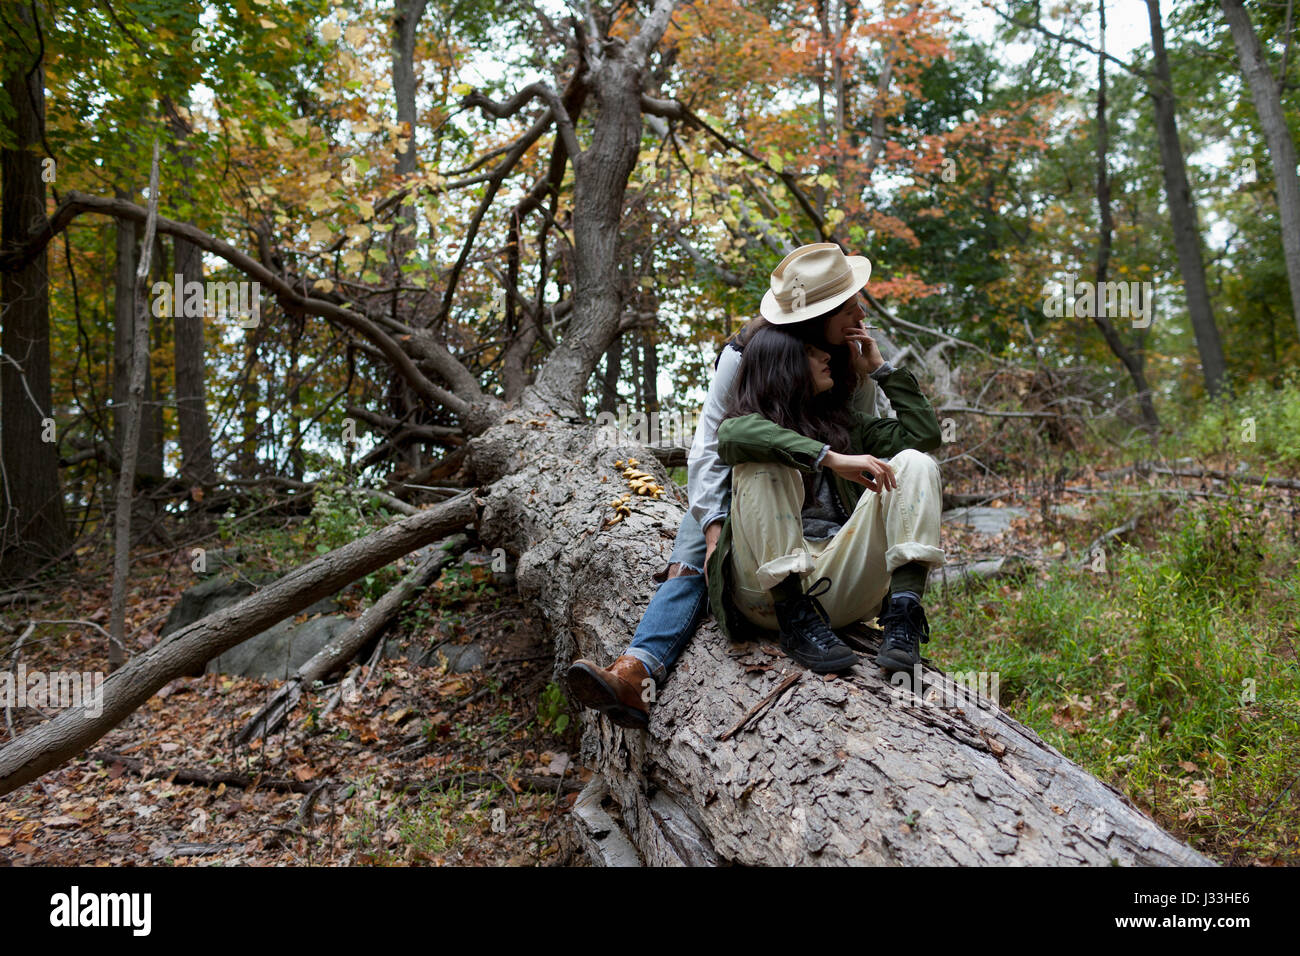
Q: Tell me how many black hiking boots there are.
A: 2